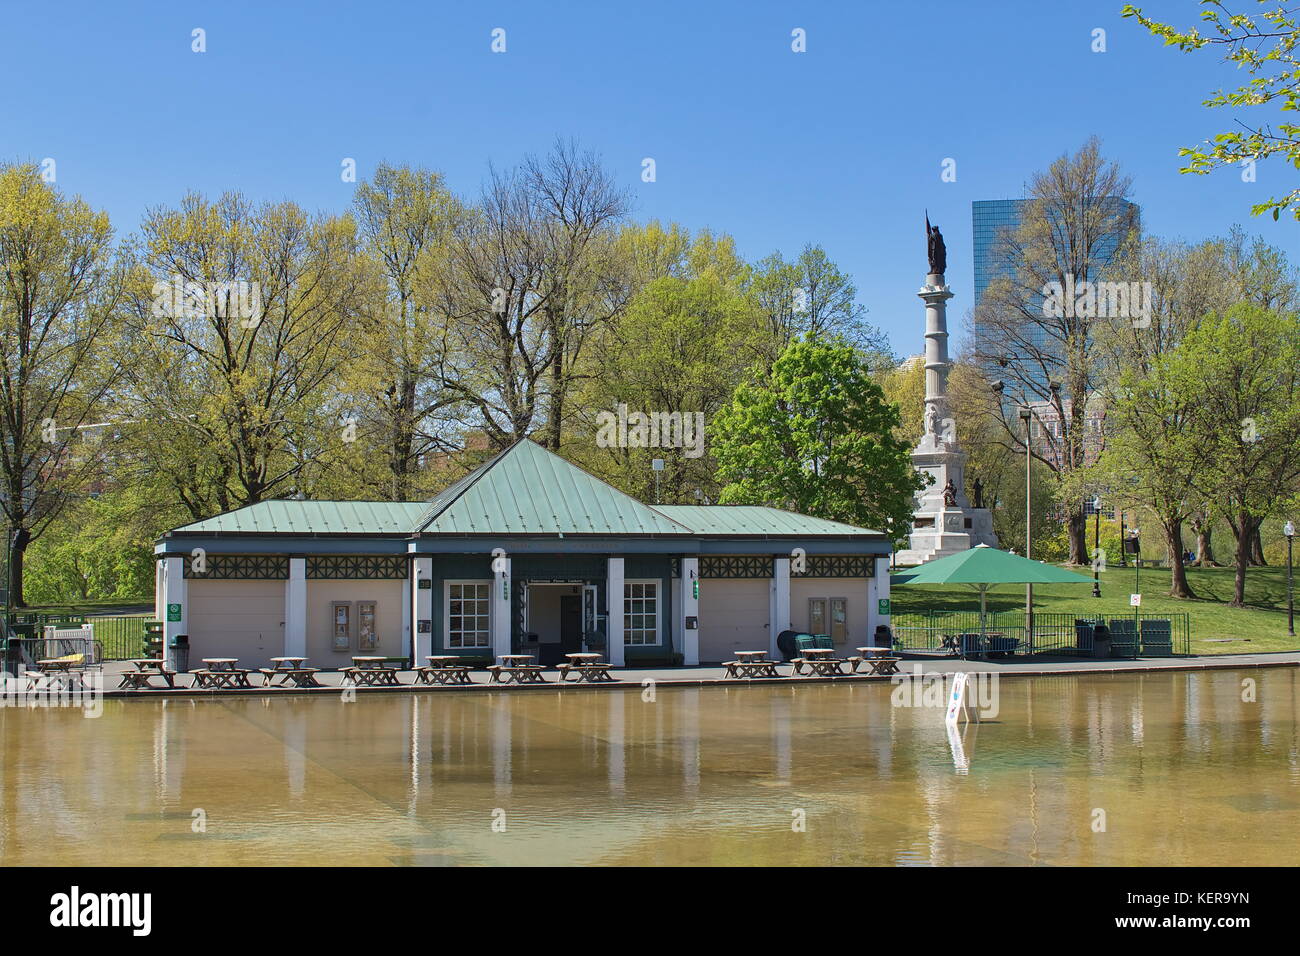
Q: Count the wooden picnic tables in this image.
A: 11